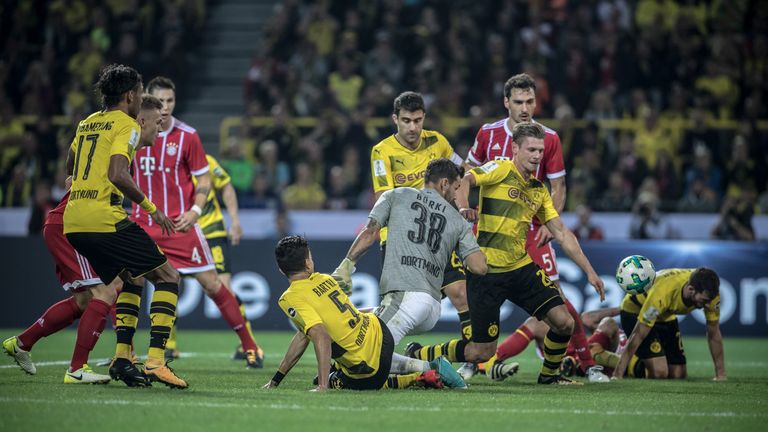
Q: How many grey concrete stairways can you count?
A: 1